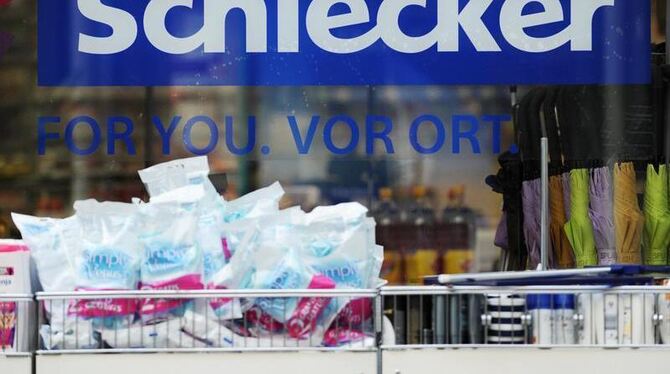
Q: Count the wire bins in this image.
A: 3